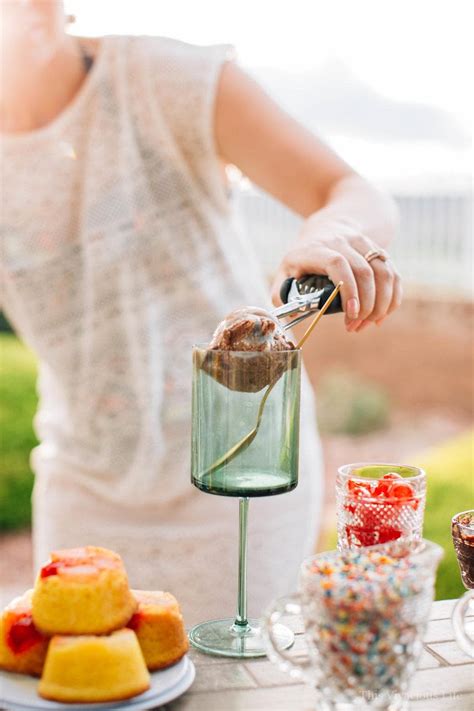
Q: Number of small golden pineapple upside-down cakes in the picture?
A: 4